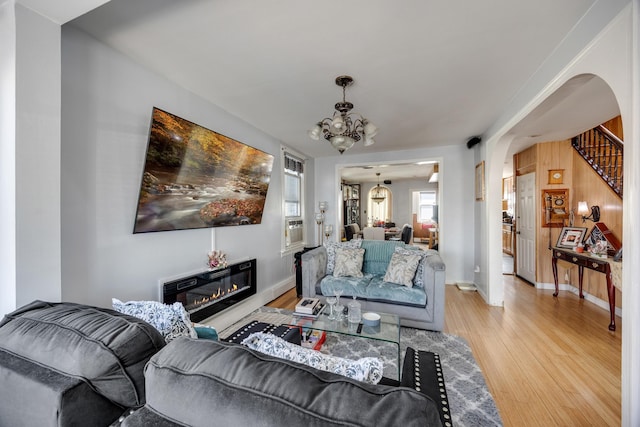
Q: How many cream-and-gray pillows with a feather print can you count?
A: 2